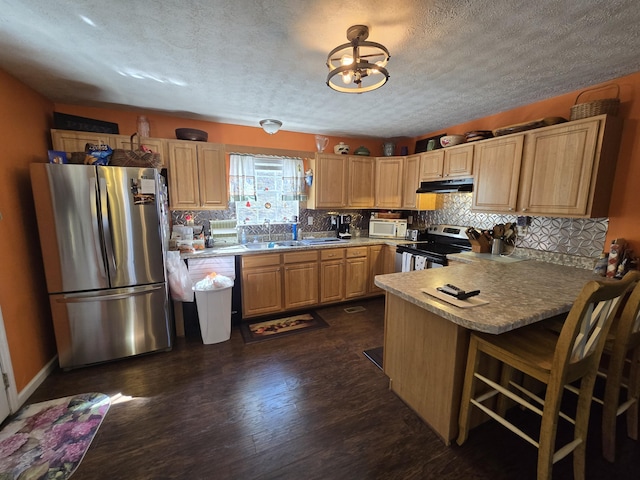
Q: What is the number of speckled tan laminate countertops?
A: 2